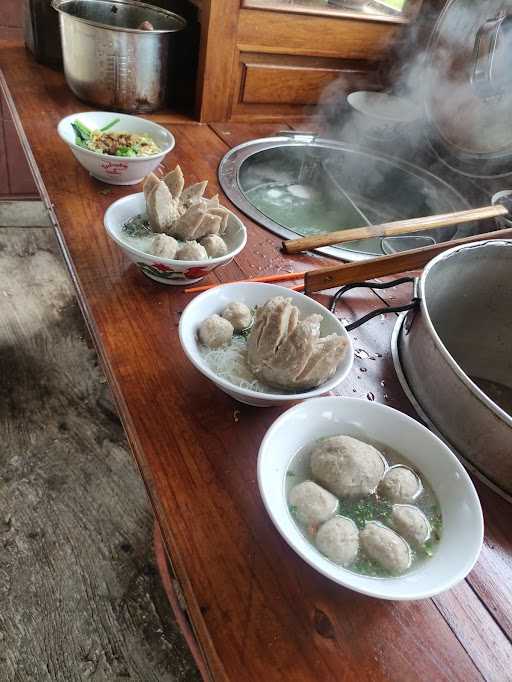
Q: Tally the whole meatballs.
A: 11